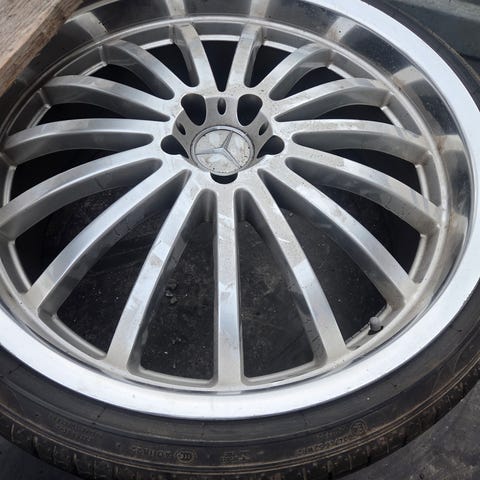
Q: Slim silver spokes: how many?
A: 15